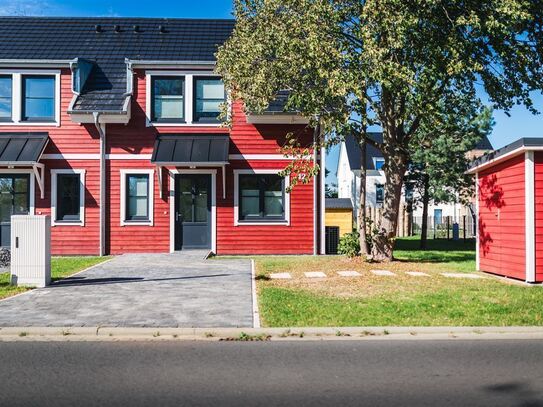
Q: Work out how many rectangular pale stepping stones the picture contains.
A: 6